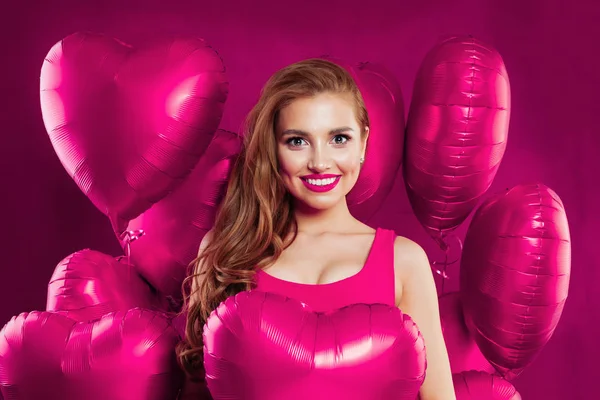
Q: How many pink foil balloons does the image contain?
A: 10